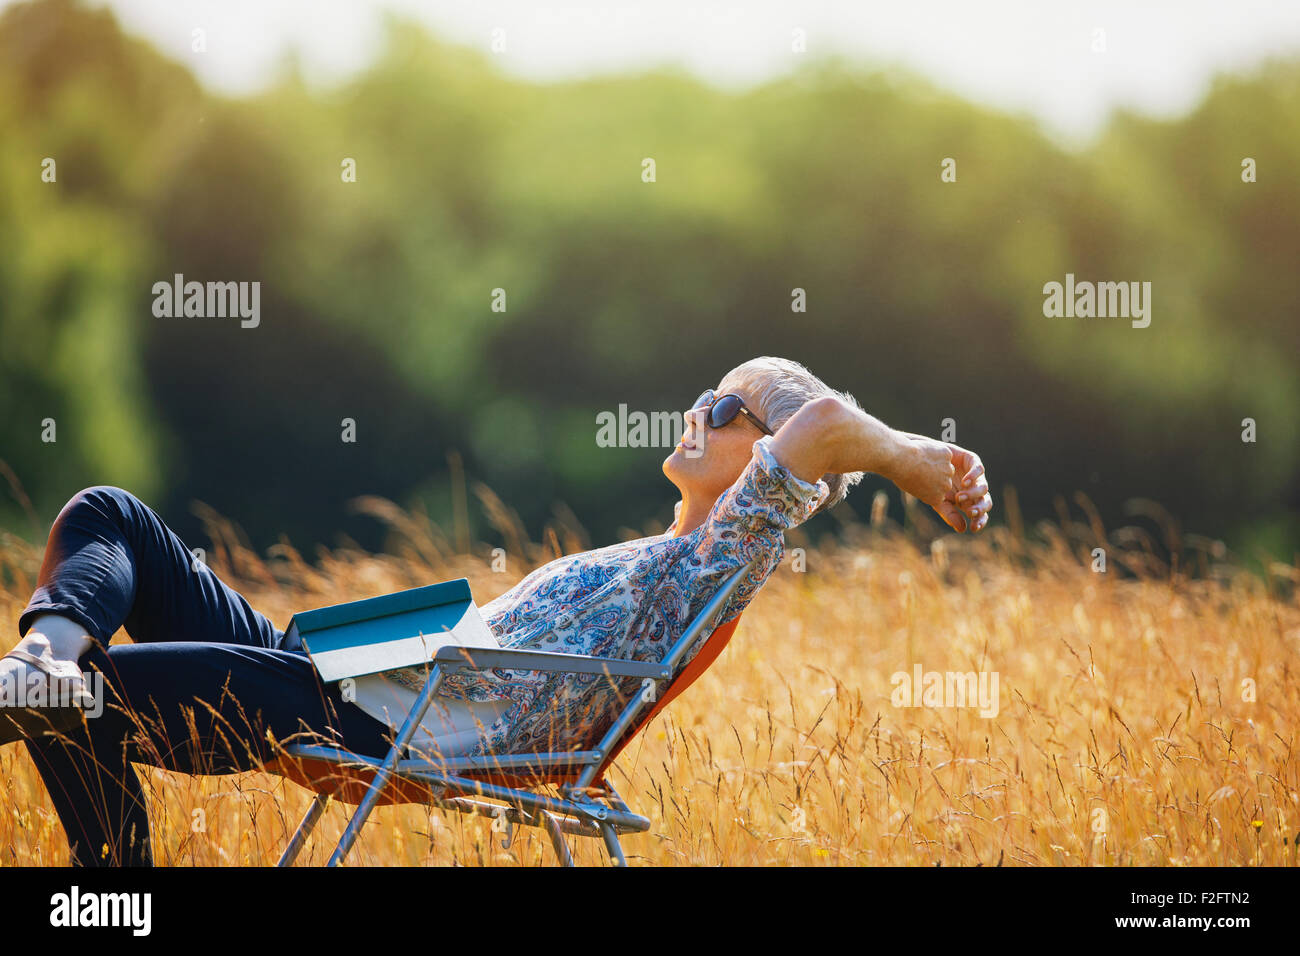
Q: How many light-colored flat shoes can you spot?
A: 1